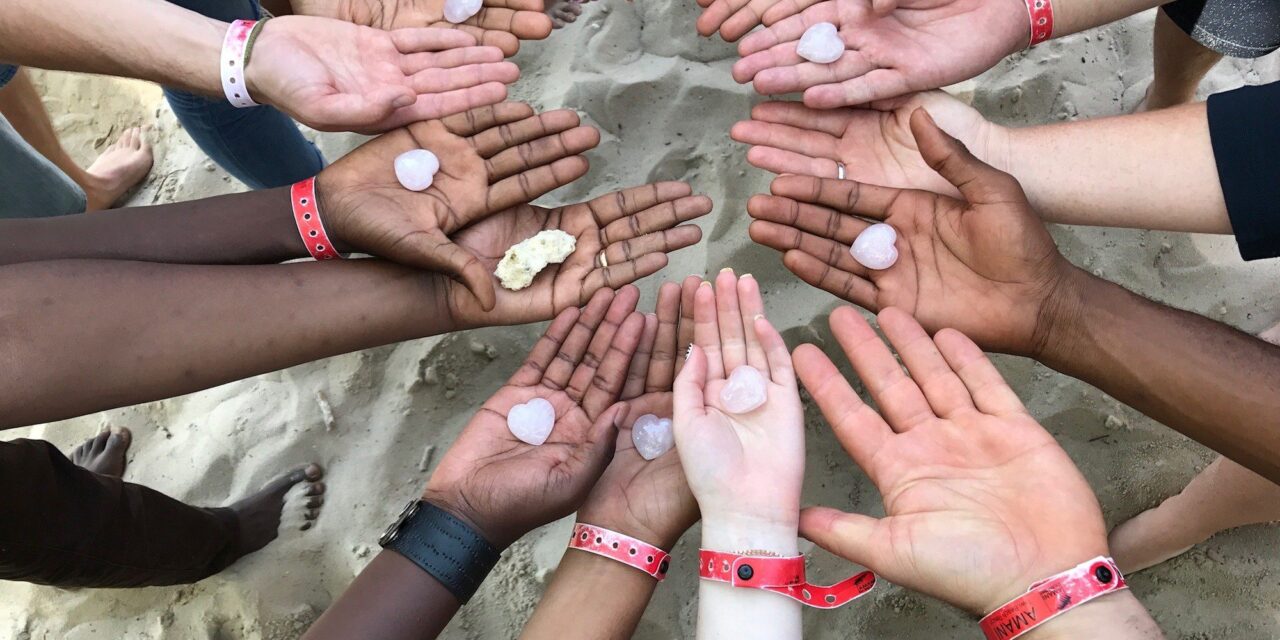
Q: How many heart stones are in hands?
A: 7